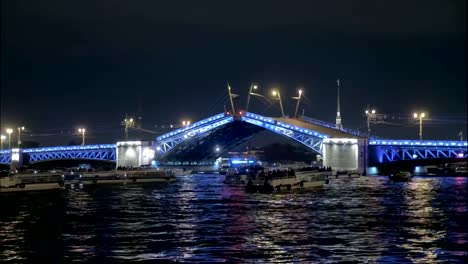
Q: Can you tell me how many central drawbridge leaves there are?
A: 2